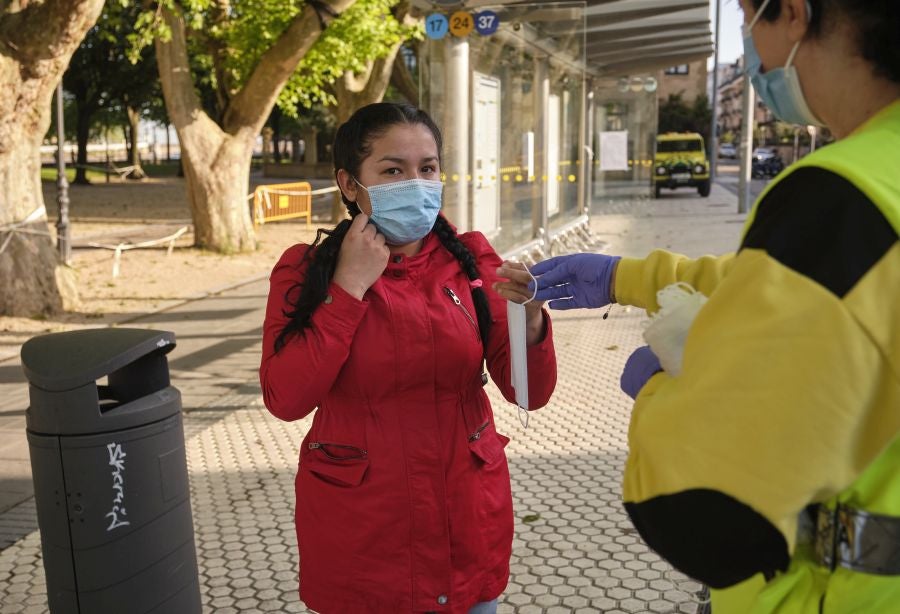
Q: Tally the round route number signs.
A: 3